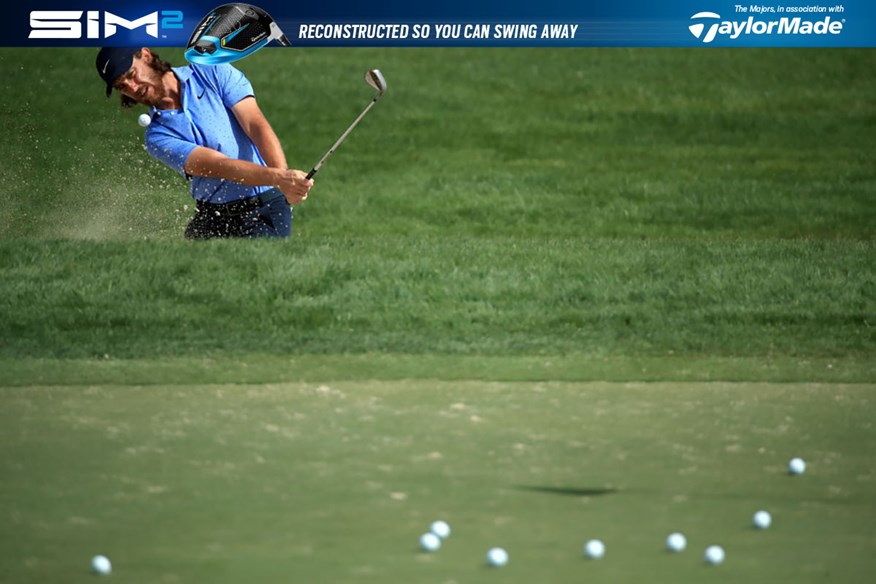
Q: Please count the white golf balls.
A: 10